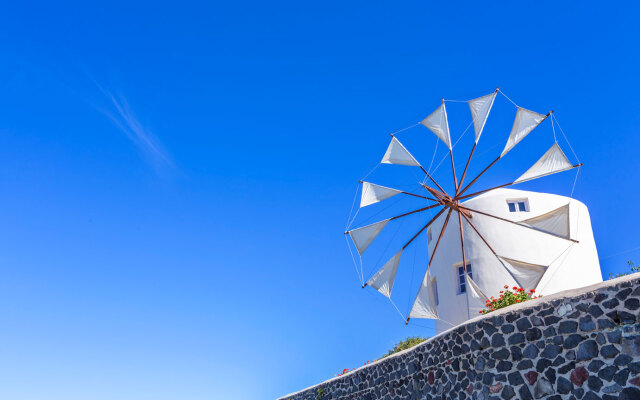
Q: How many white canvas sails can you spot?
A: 12